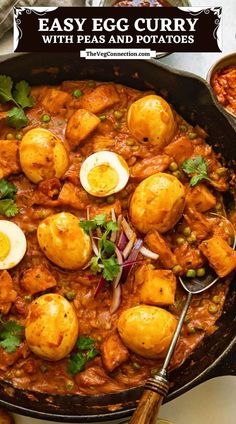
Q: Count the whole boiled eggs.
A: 6